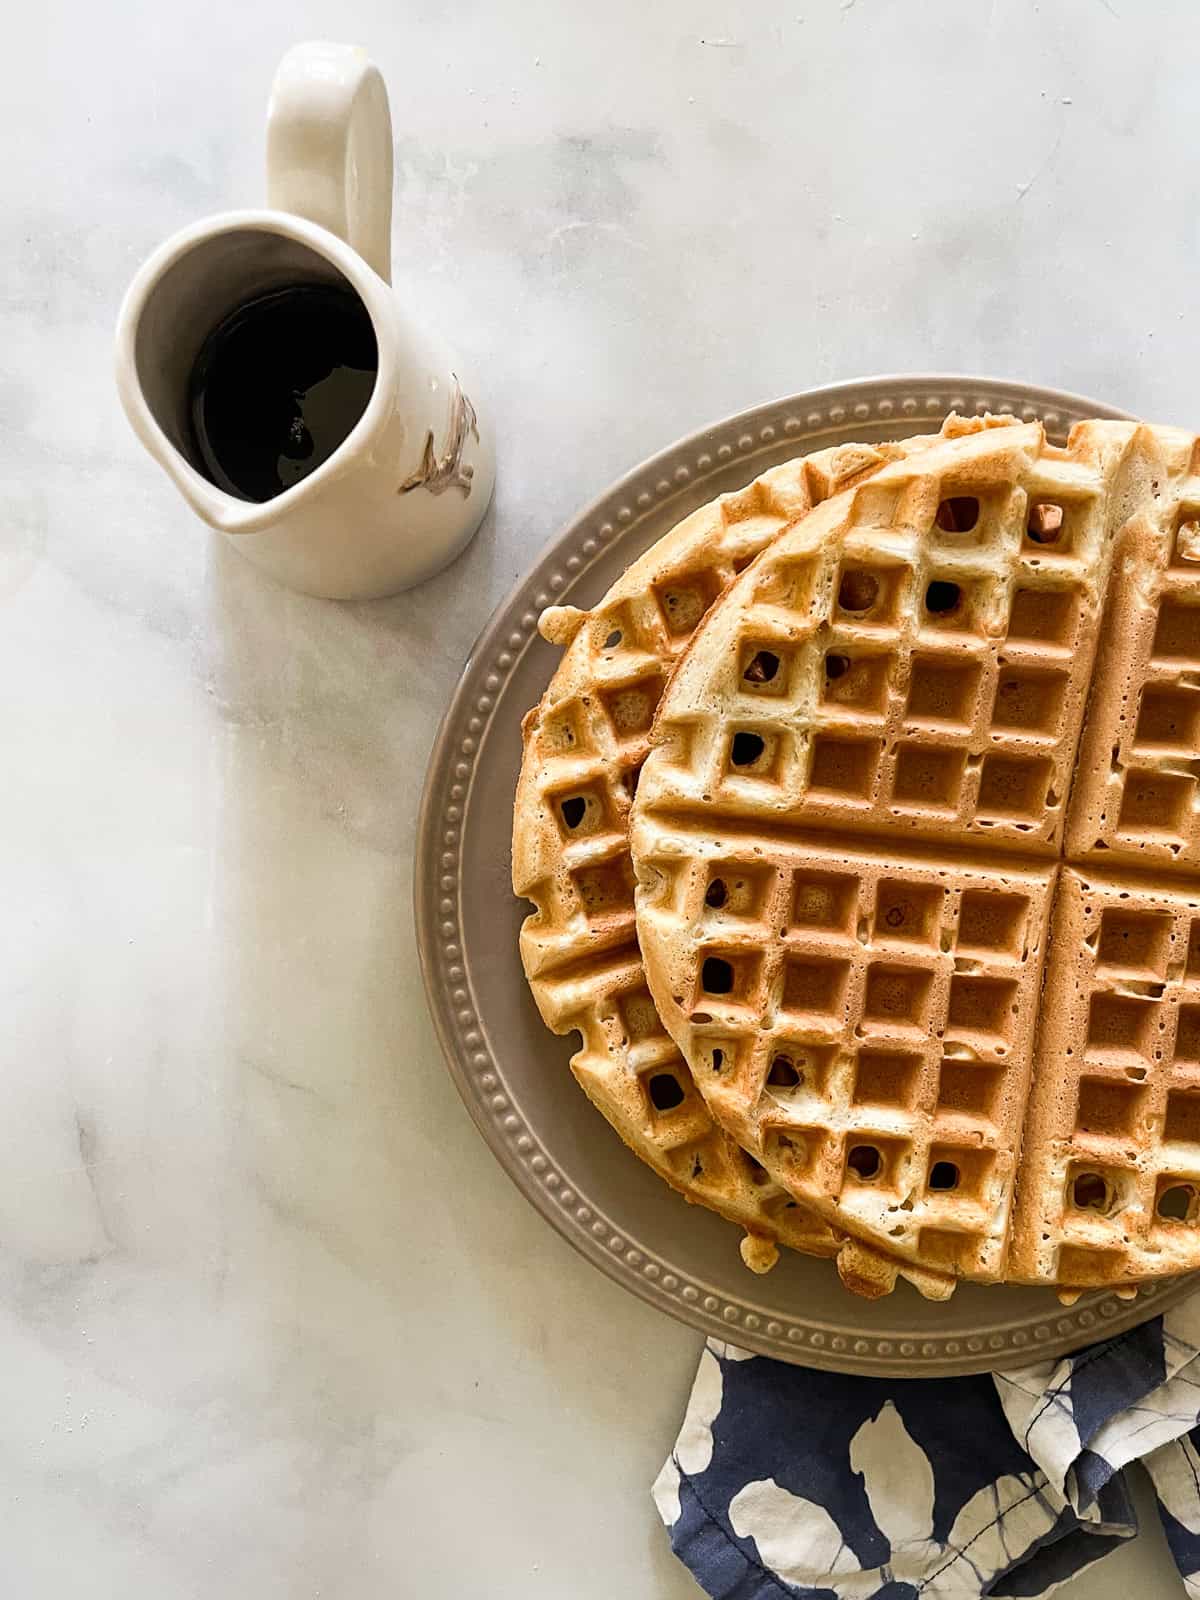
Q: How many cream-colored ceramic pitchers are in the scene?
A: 1